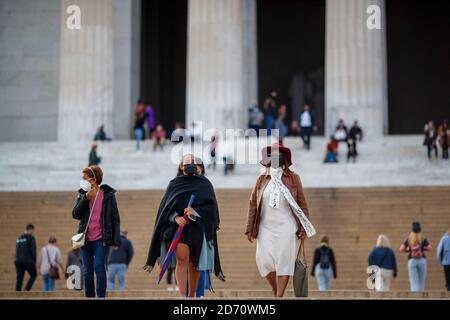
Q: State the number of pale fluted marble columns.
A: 3